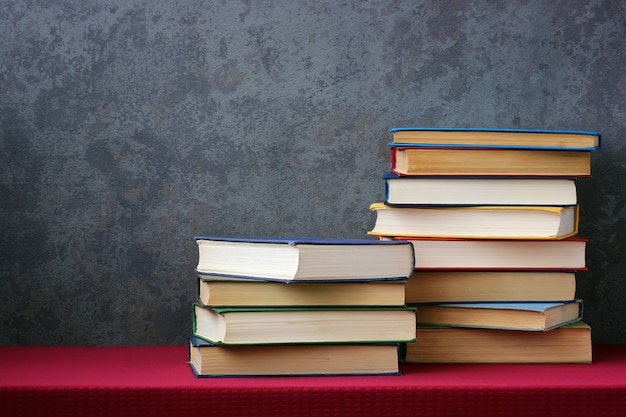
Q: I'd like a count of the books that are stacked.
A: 12